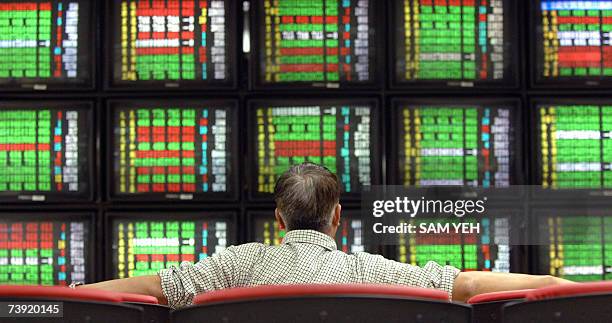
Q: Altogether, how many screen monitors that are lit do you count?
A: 15